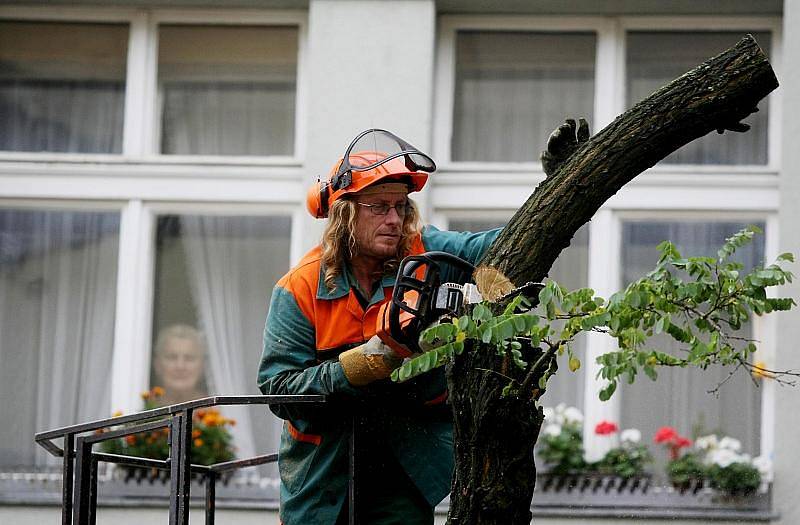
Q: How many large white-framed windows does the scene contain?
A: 2